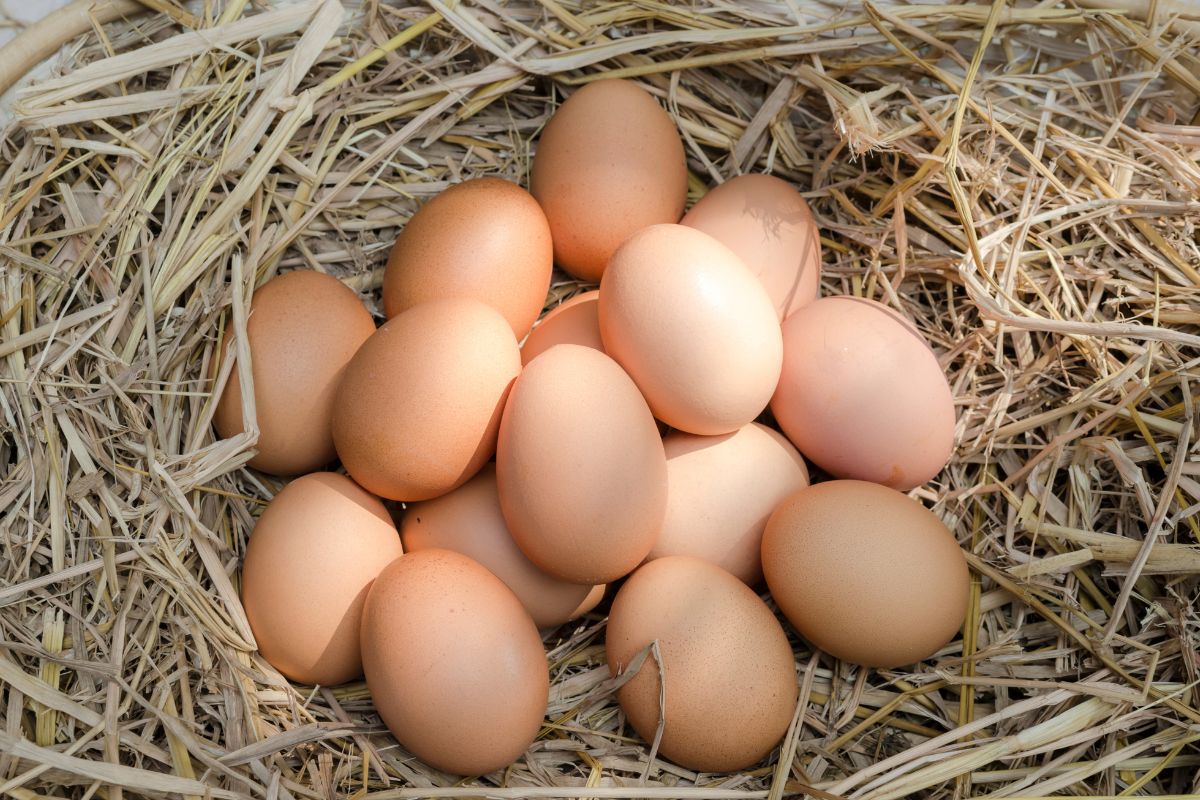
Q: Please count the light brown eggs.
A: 15